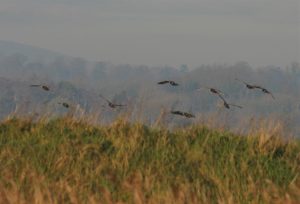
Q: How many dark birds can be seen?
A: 9